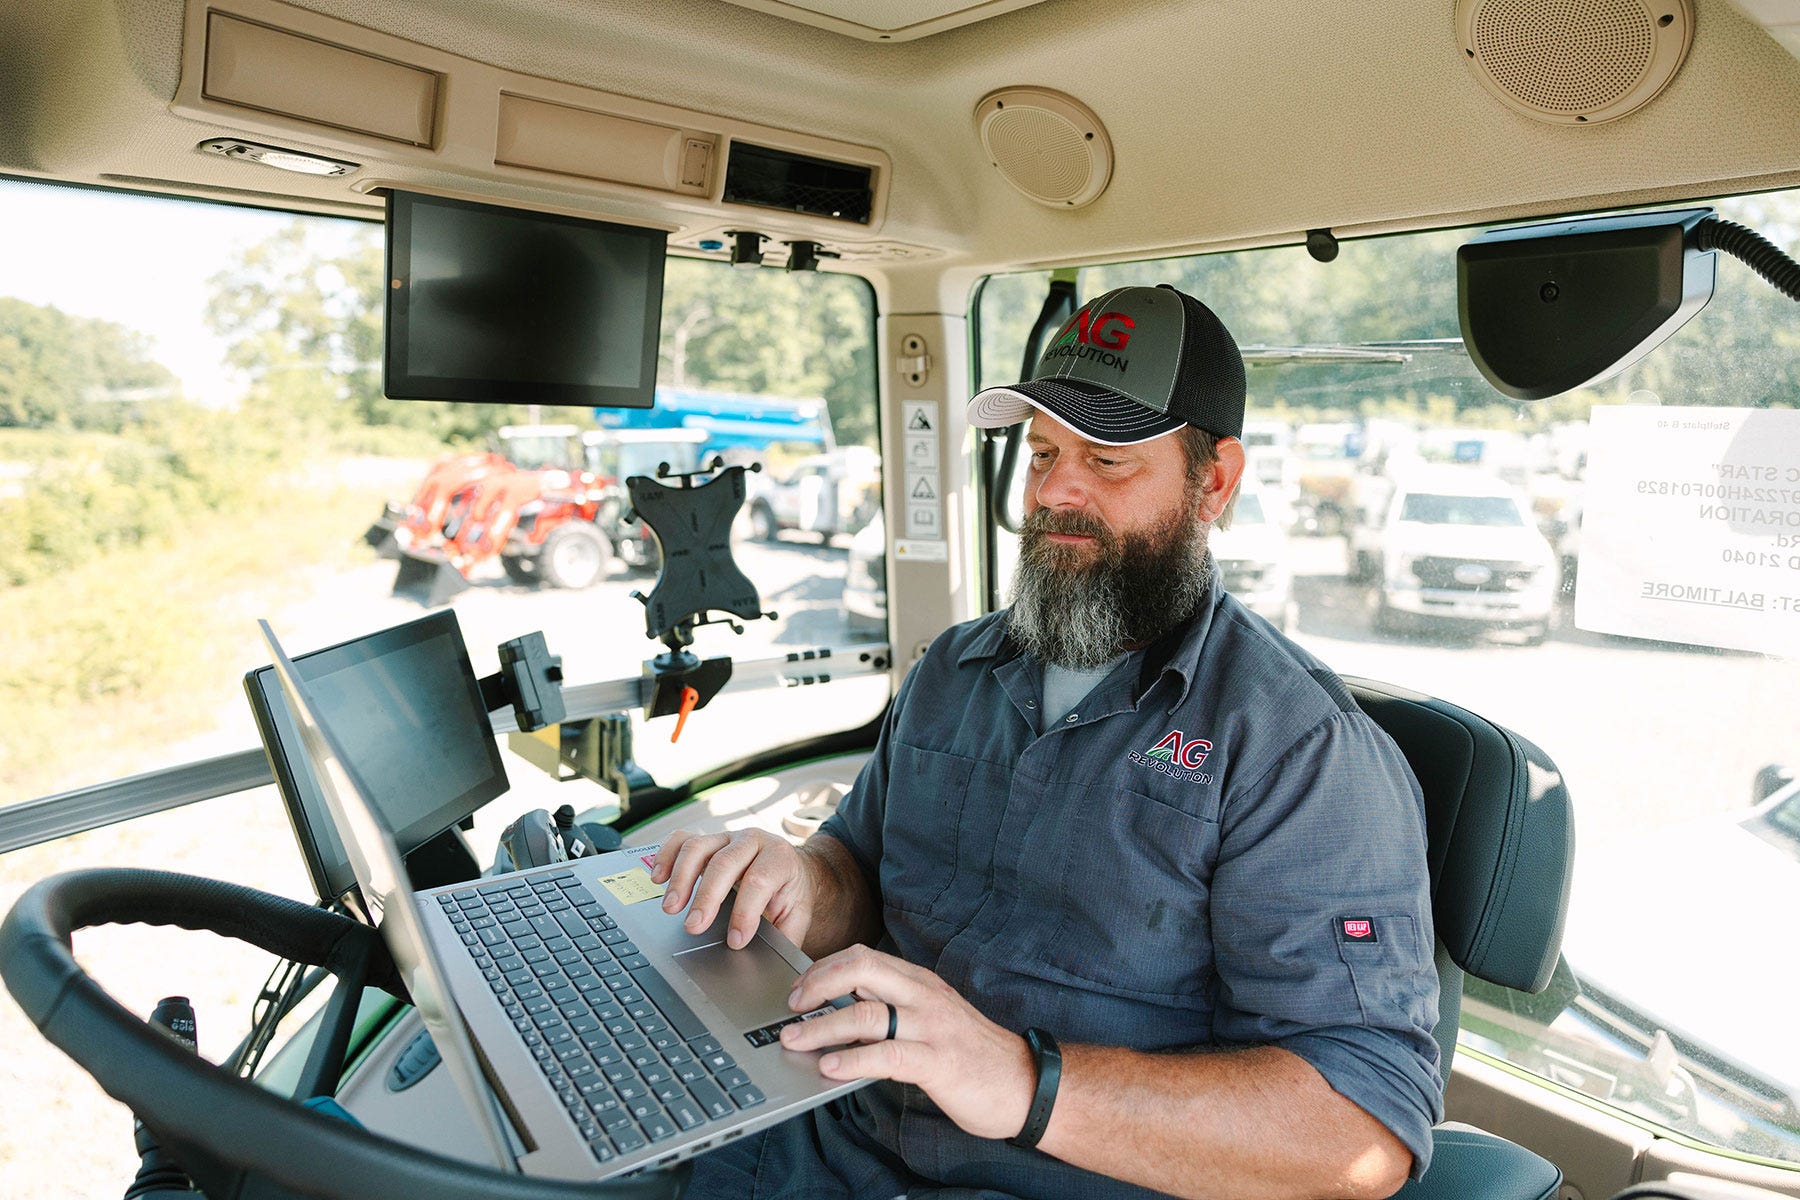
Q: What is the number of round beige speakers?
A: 2